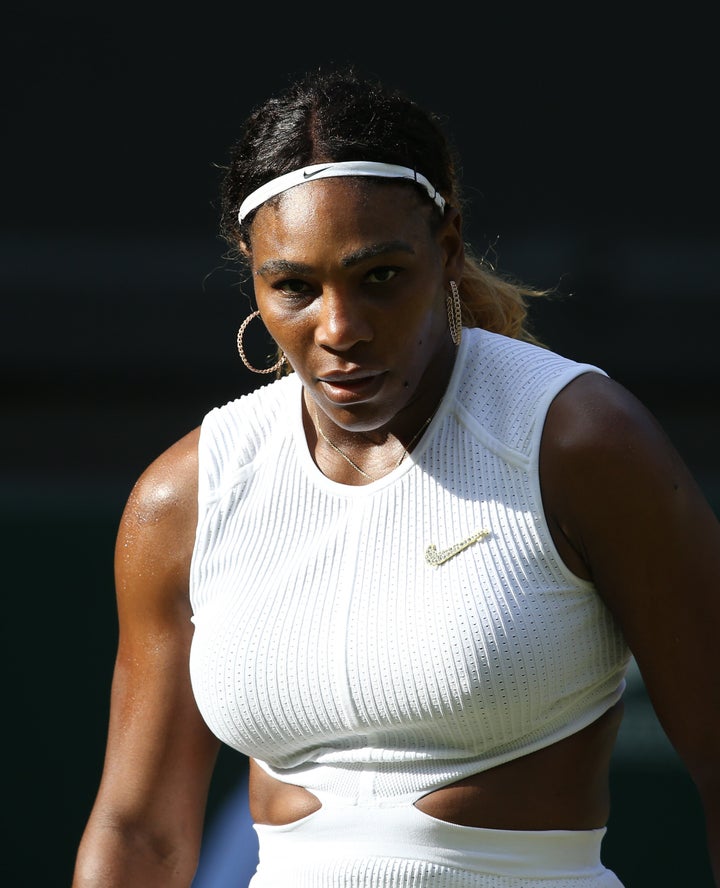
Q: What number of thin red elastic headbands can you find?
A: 0